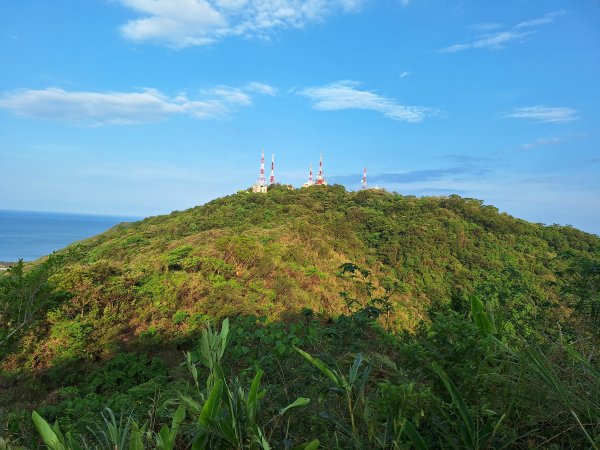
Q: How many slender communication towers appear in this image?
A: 5